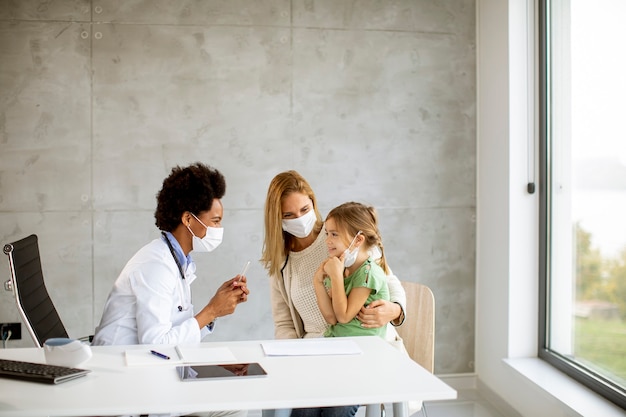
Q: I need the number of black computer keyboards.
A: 1